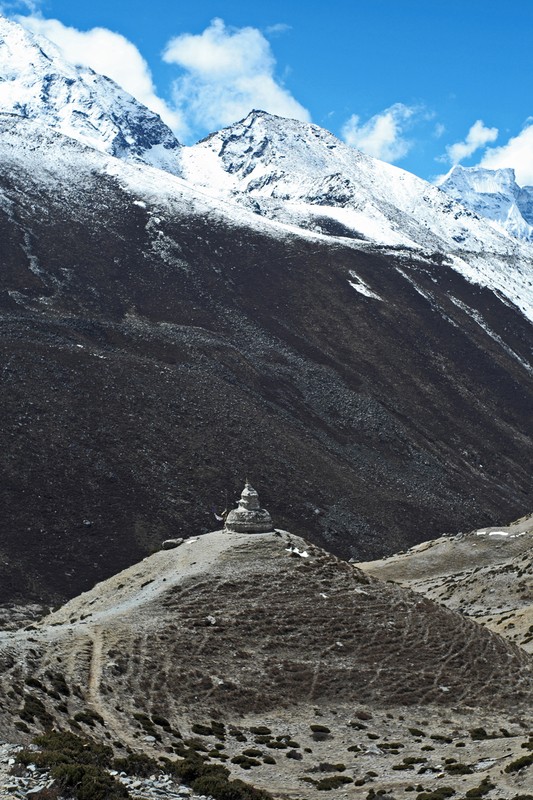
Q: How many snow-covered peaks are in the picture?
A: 3